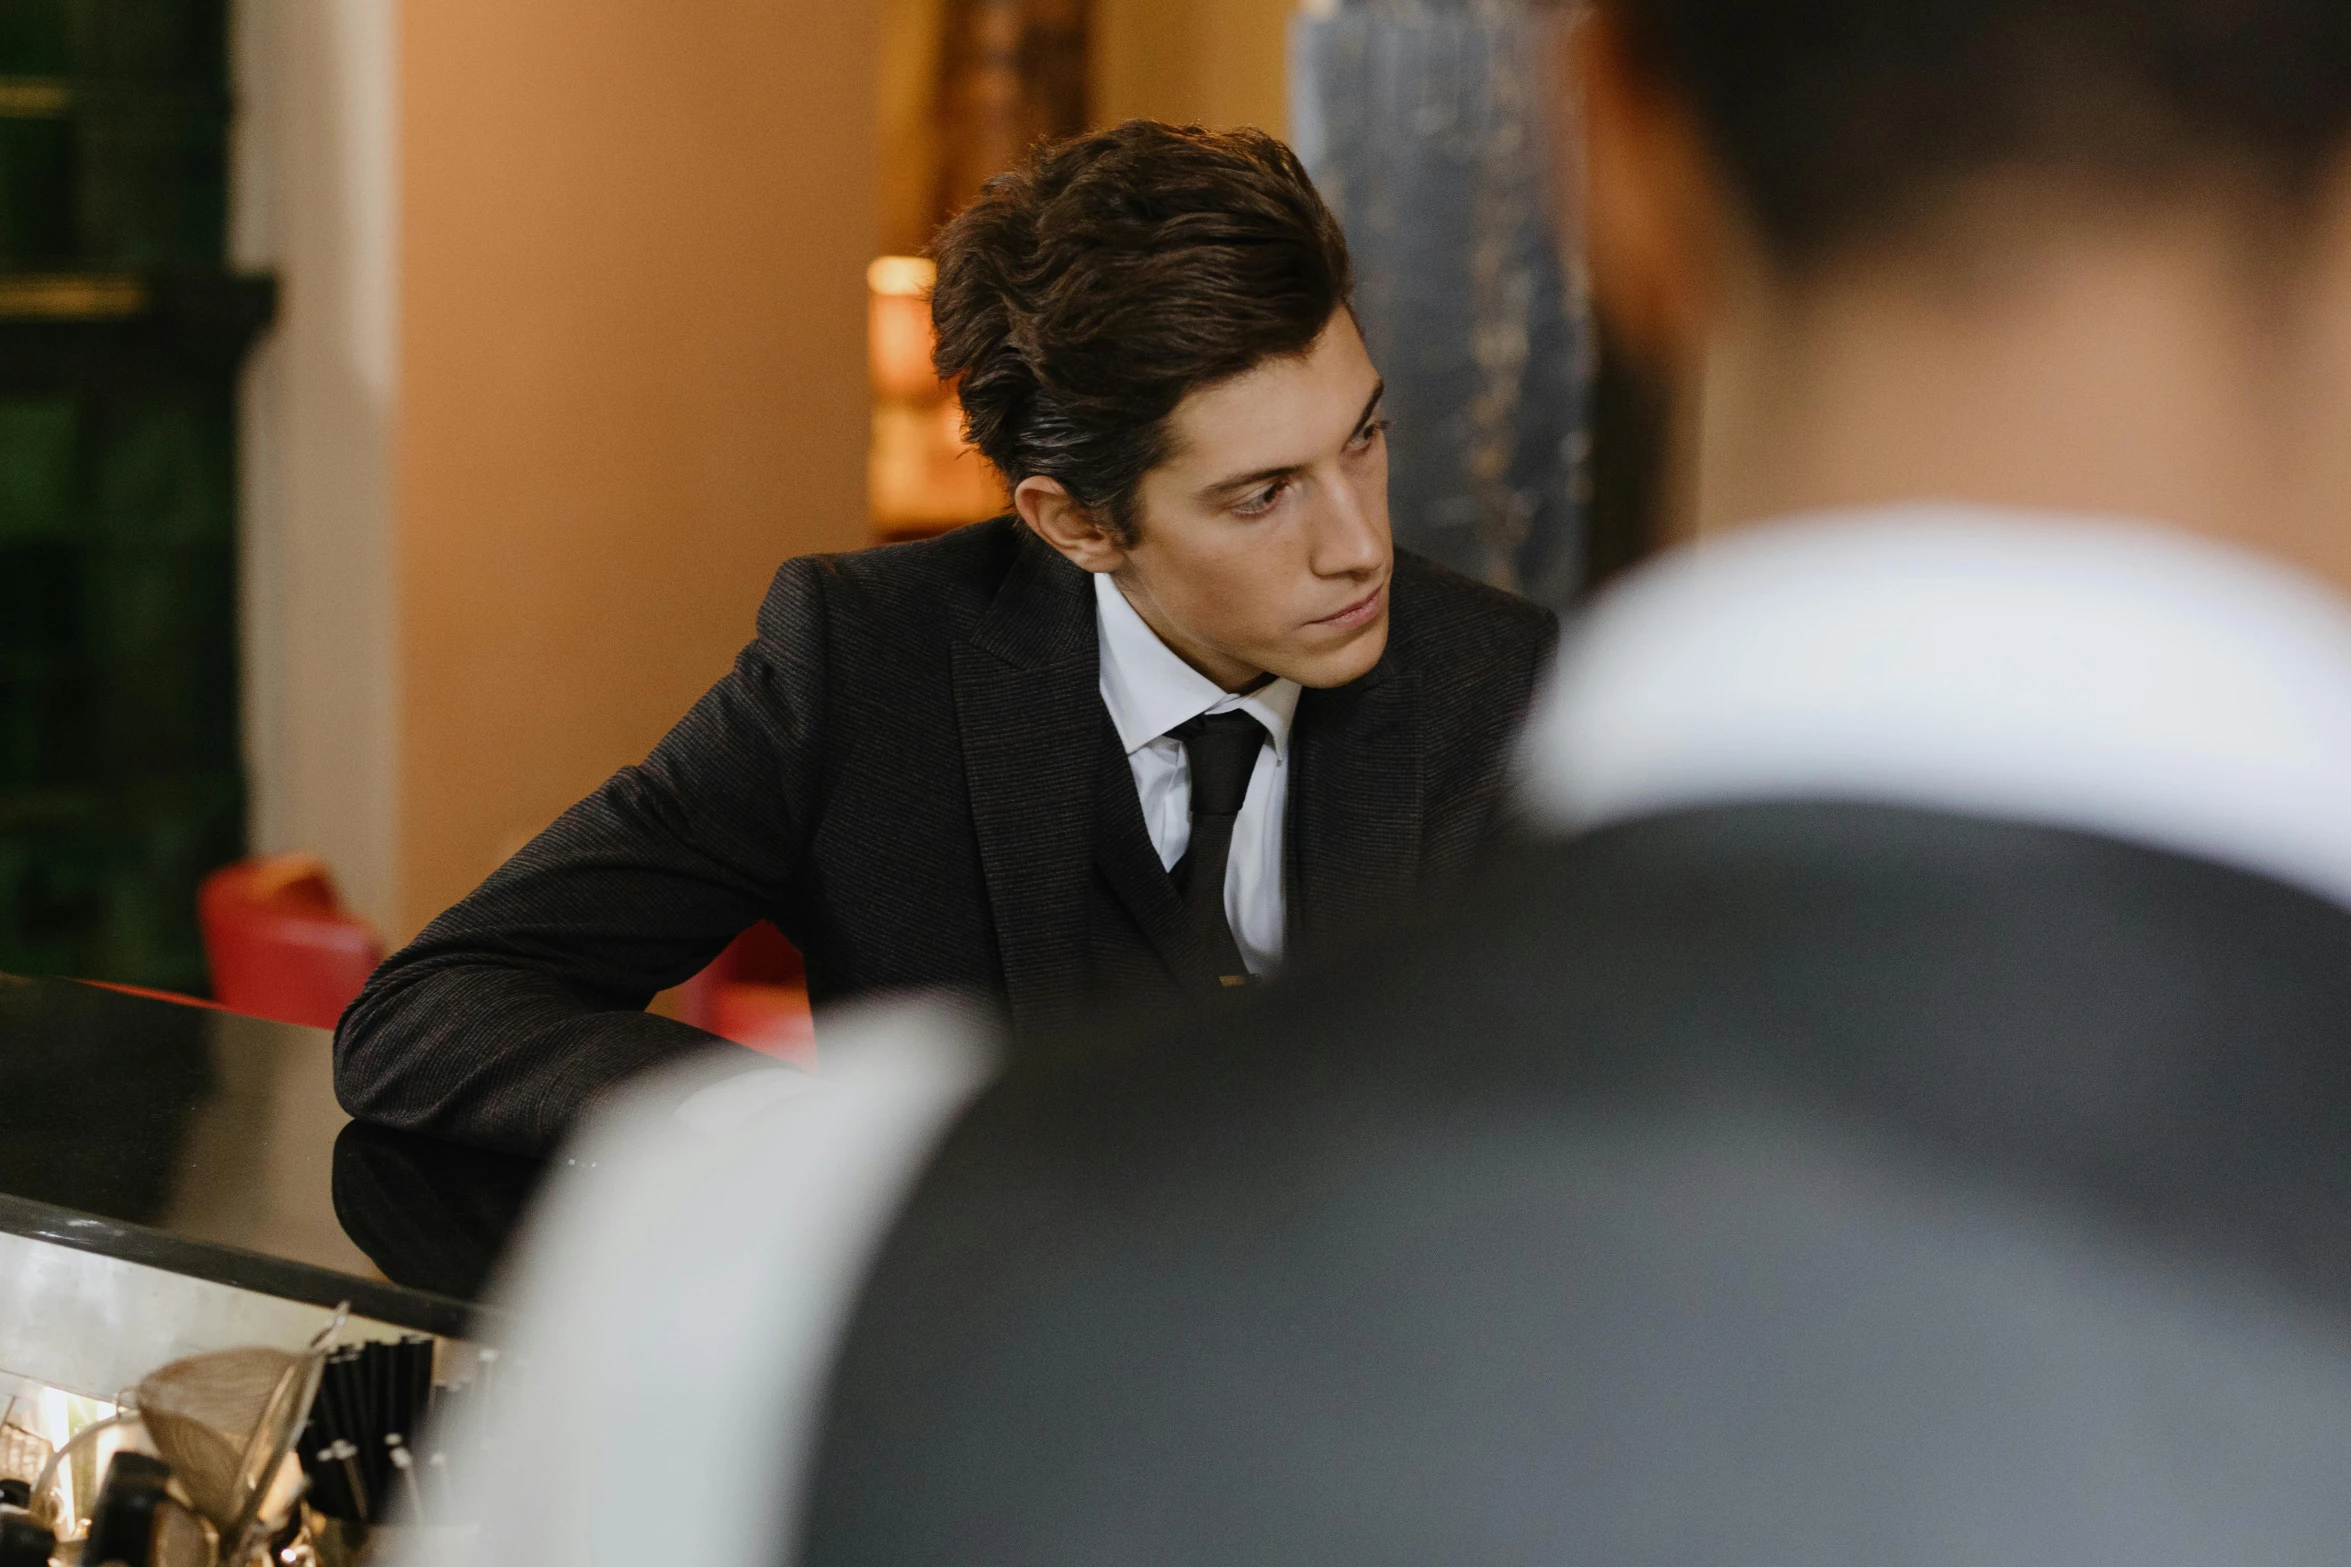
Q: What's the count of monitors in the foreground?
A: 0